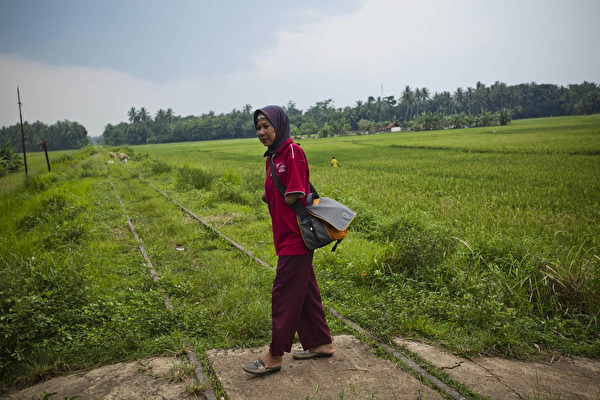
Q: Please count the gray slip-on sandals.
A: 2